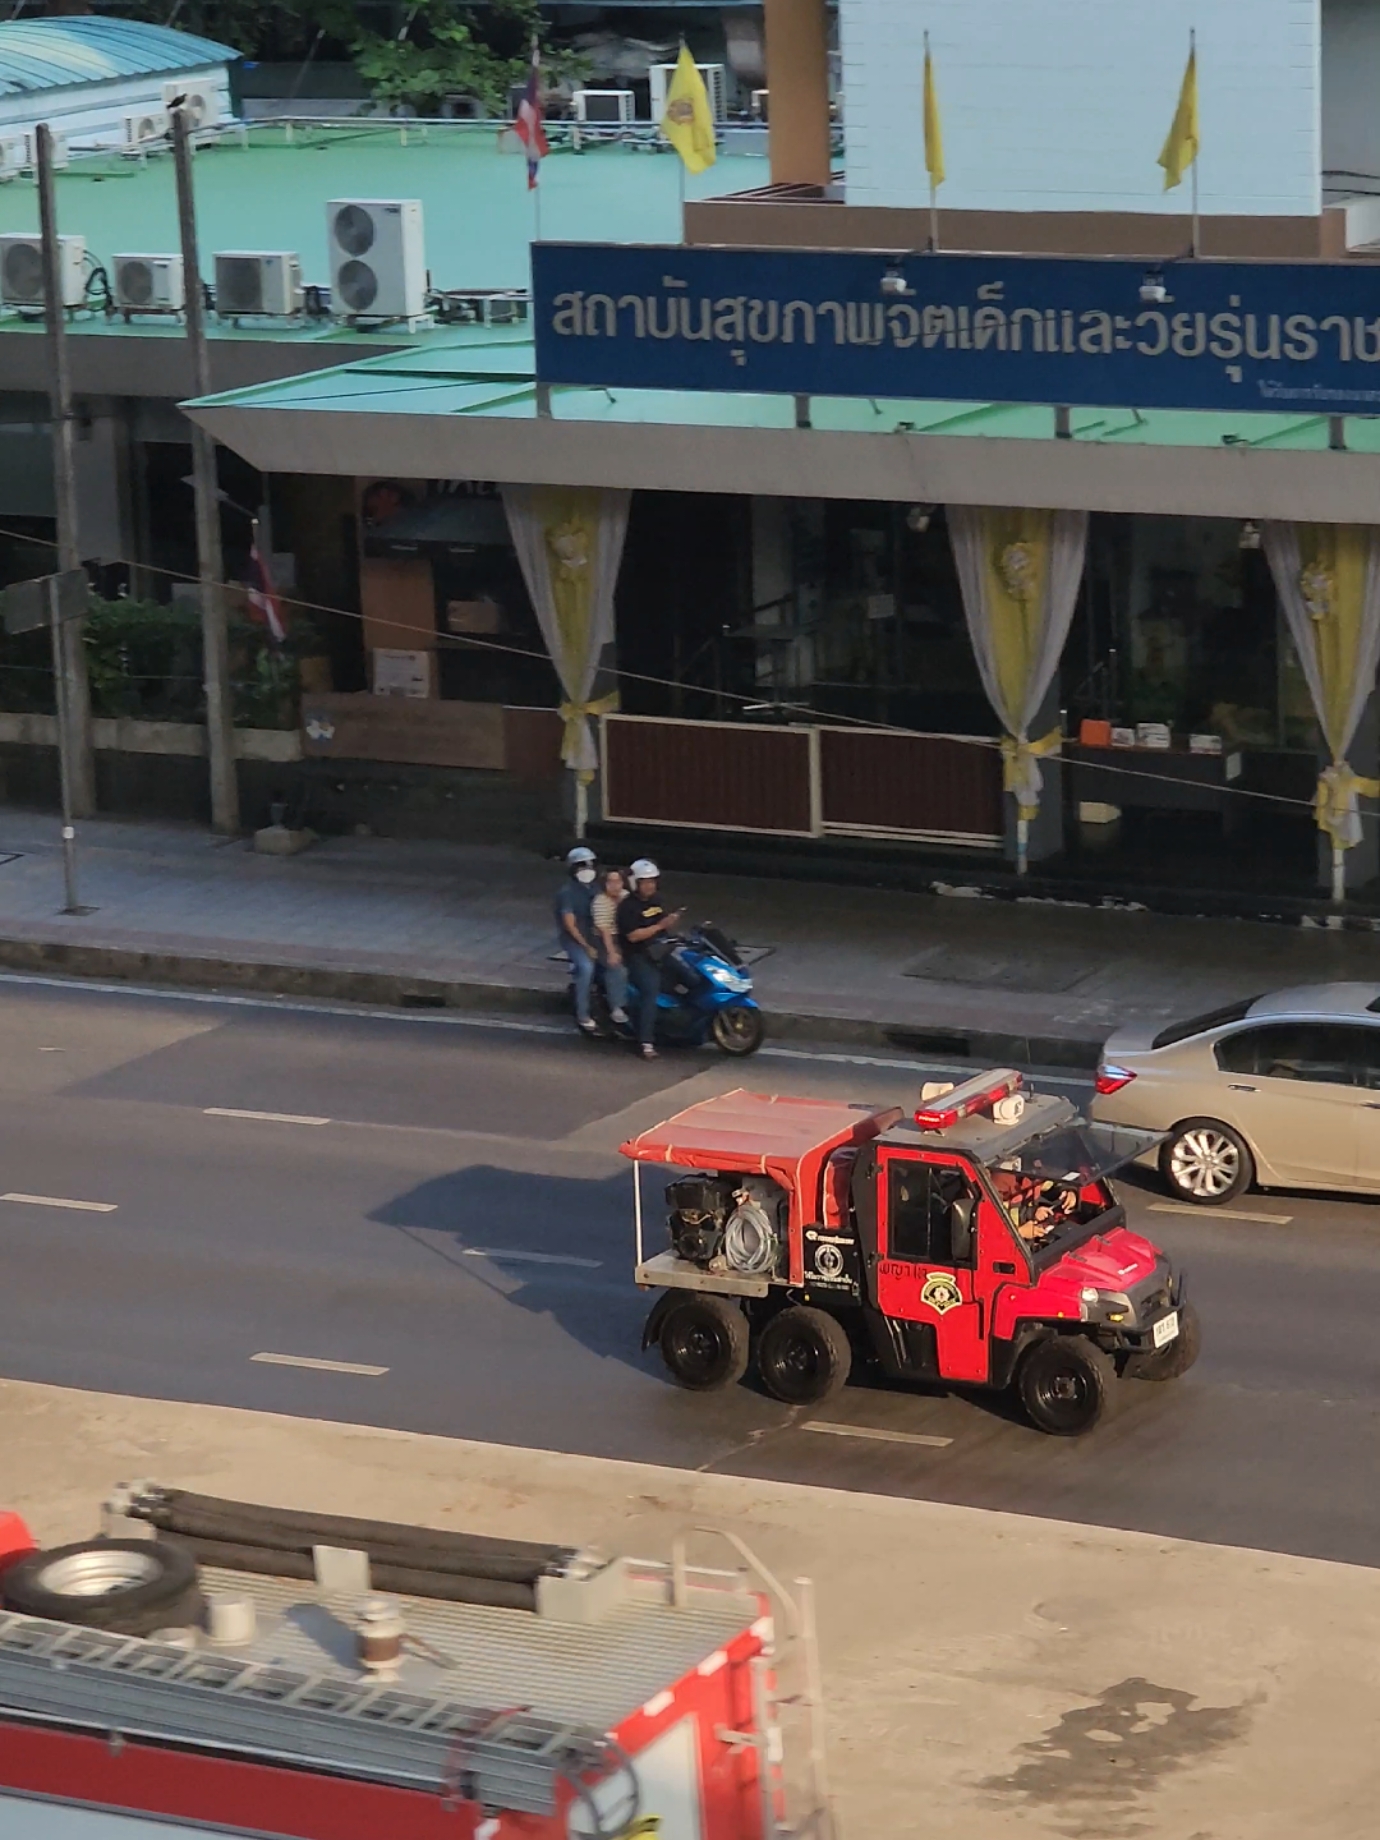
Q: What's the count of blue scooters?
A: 1